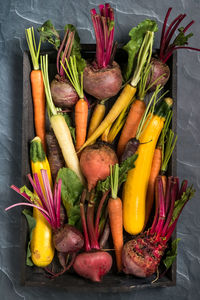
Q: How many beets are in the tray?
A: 7